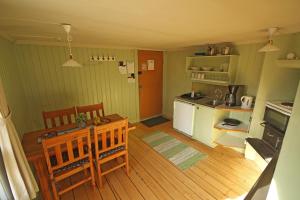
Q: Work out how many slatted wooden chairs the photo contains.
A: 4